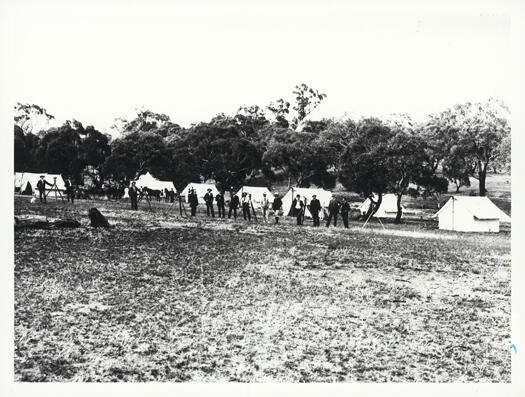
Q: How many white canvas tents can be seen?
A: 7